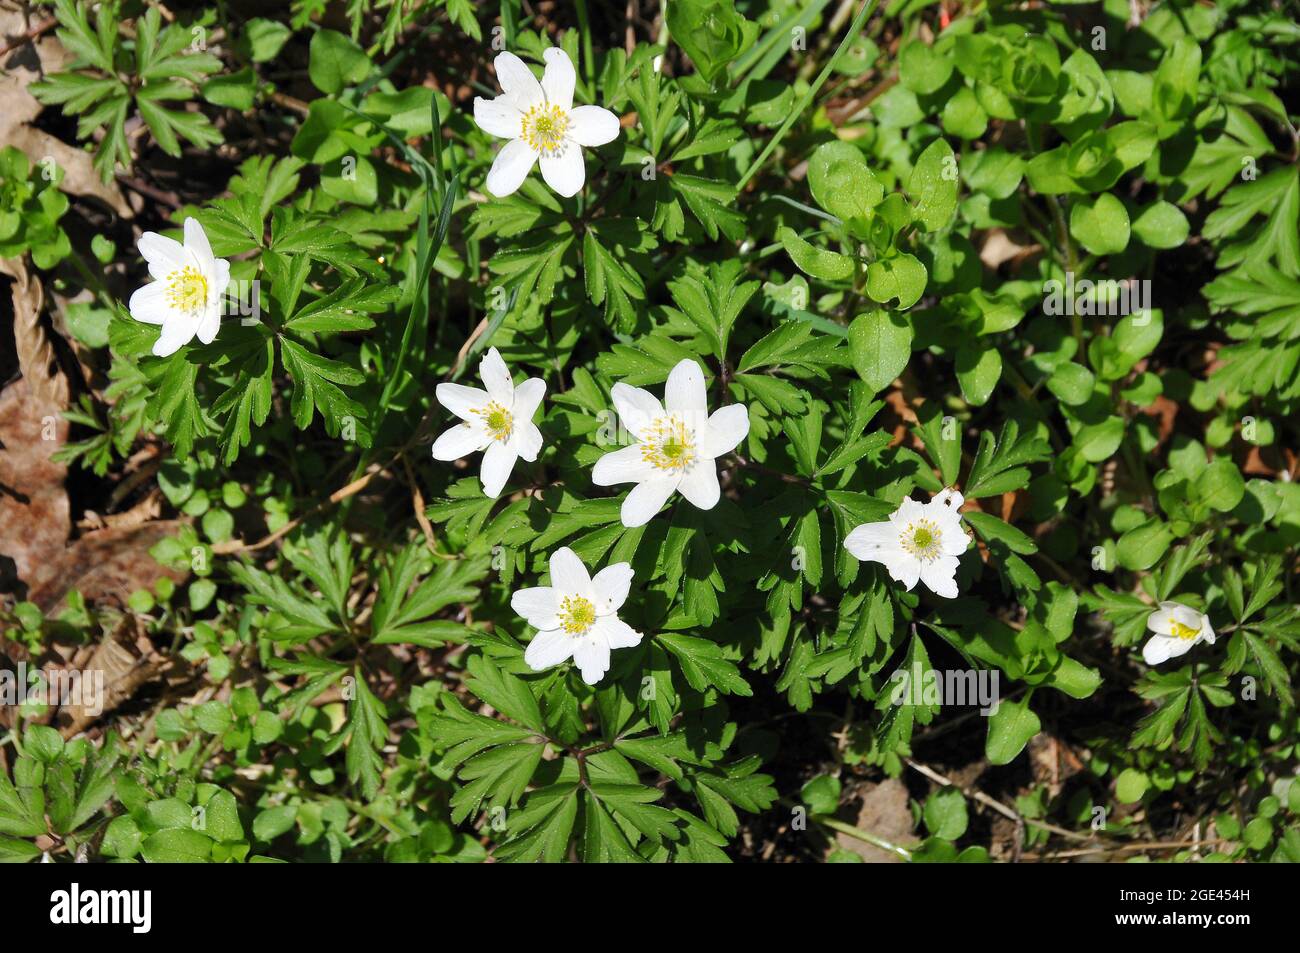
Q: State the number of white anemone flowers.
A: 7